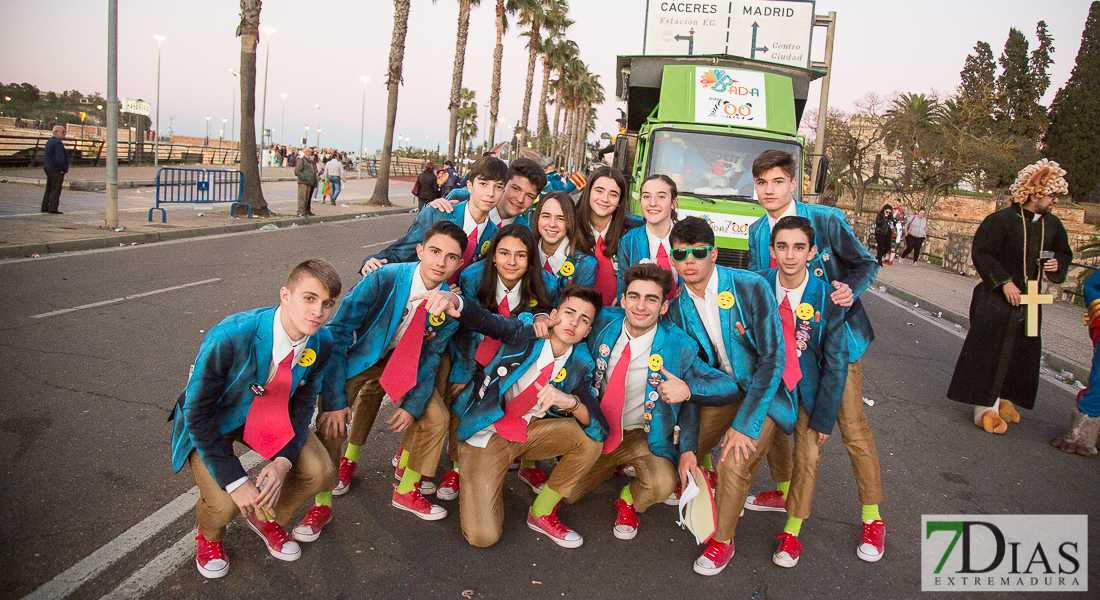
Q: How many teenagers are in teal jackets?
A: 13